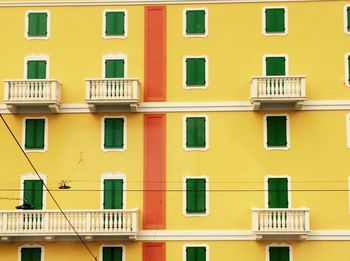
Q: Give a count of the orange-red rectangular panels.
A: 3